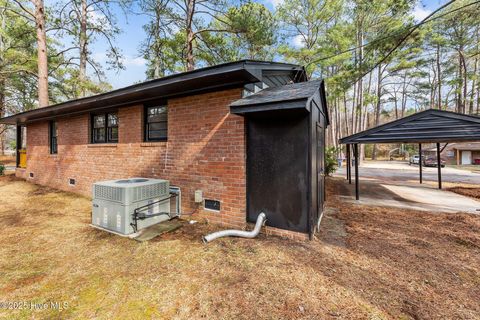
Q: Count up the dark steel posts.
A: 5